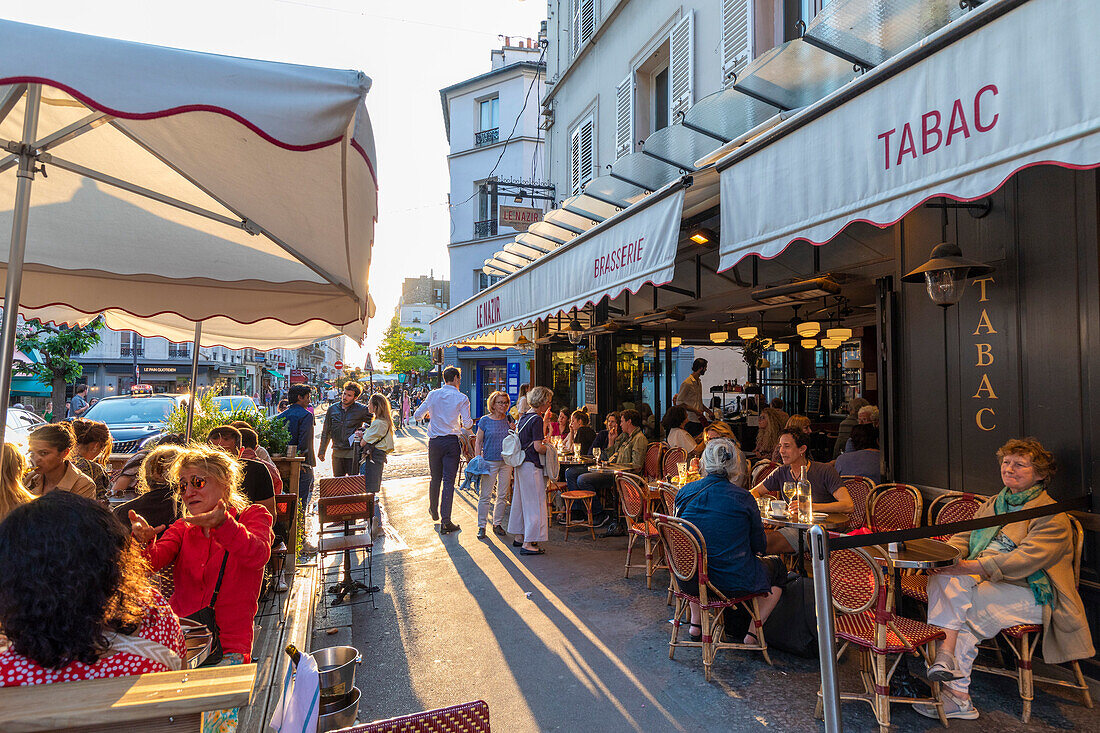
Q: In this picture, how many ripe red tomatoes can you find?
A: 0